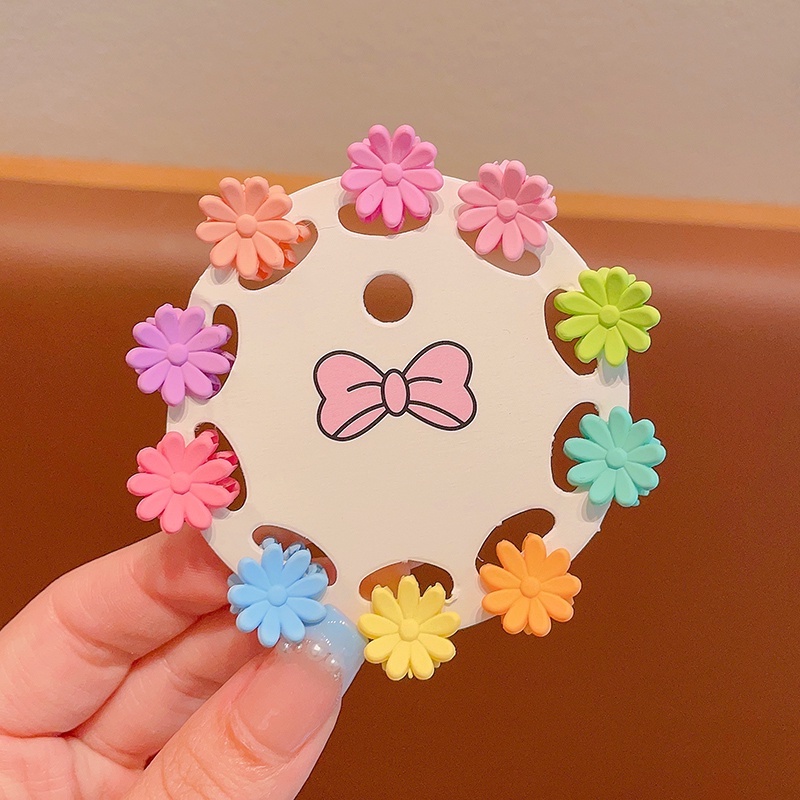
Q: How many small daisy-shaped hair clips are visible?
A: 10